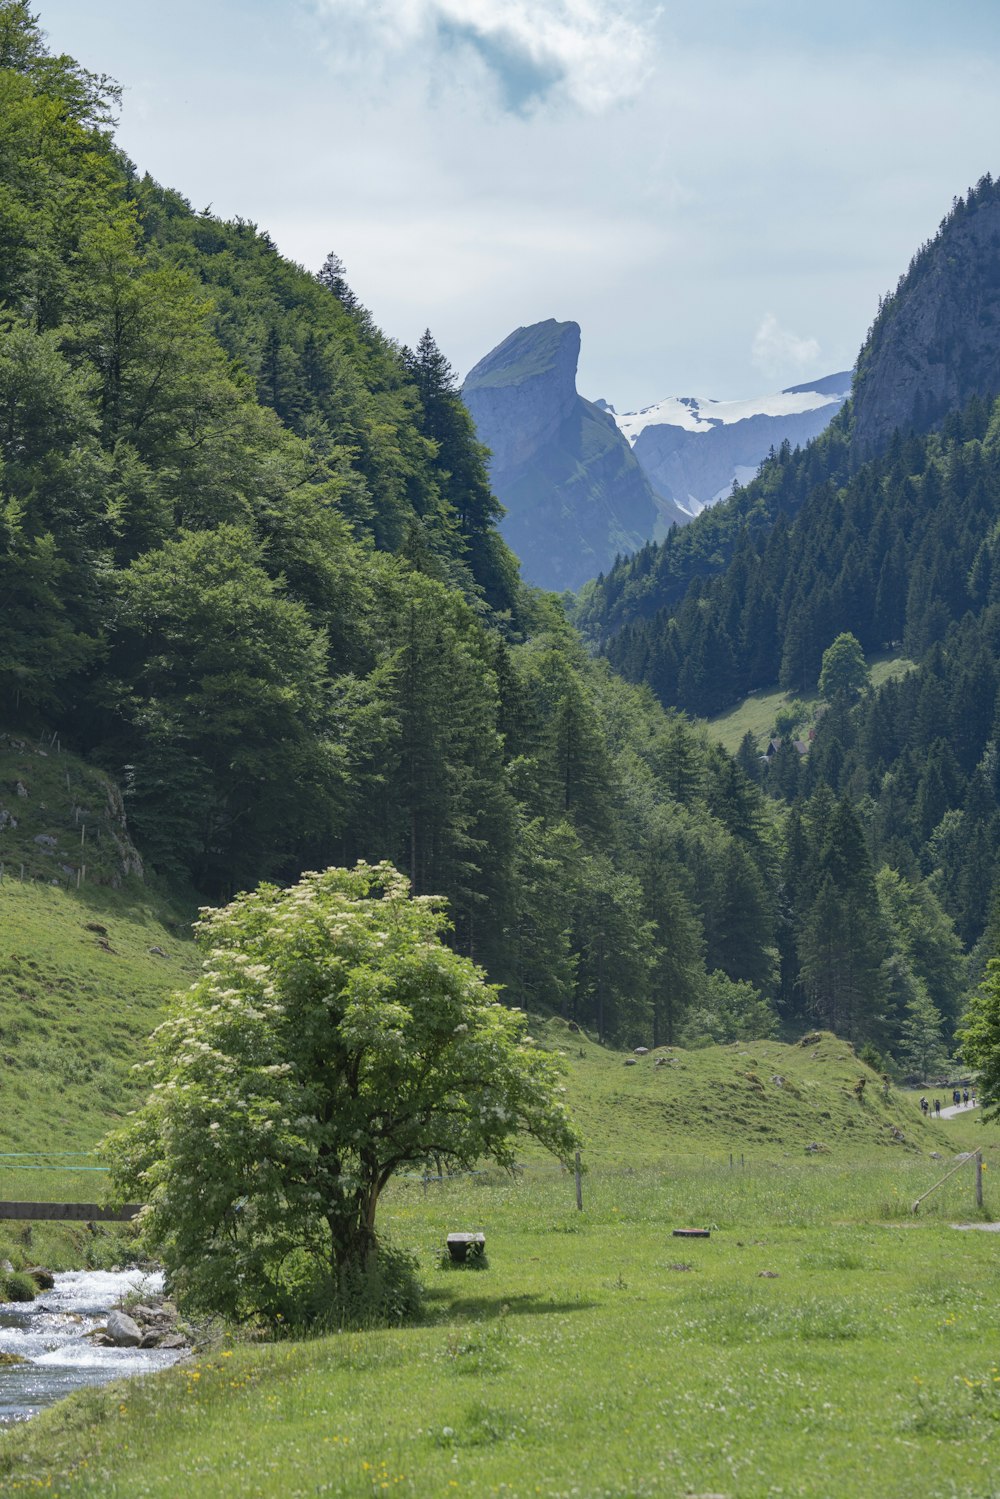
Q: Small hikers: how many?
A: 7